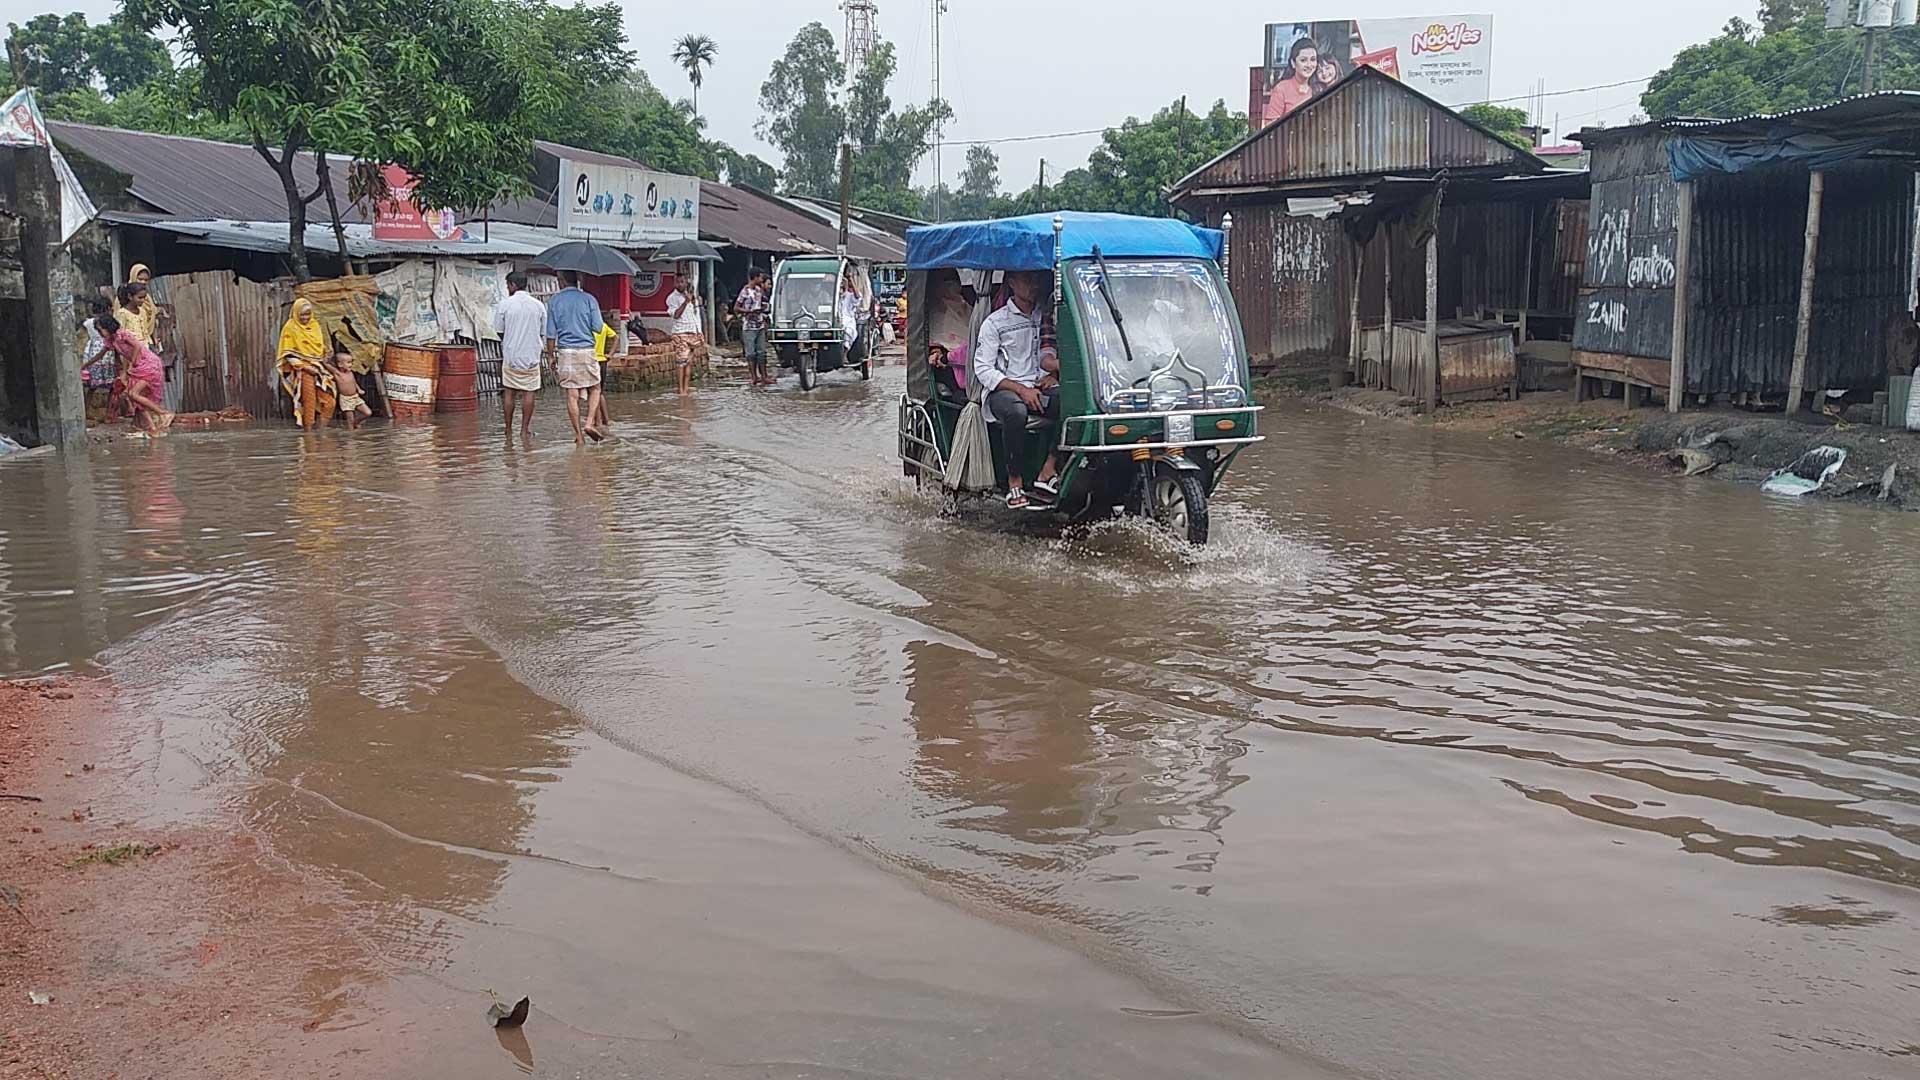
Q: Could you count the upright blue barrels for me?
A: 0